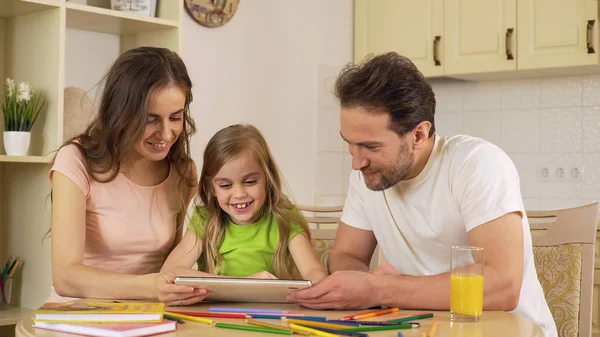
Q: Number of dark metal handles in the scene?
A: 3